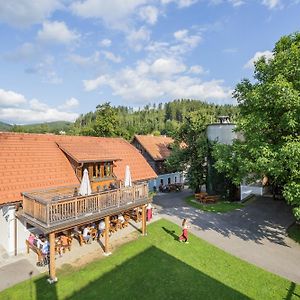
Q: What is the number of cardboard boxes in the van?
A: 0